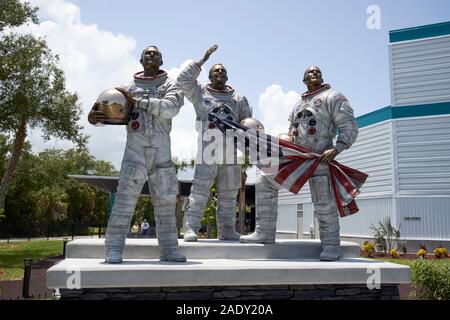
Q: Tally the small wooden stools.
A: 0